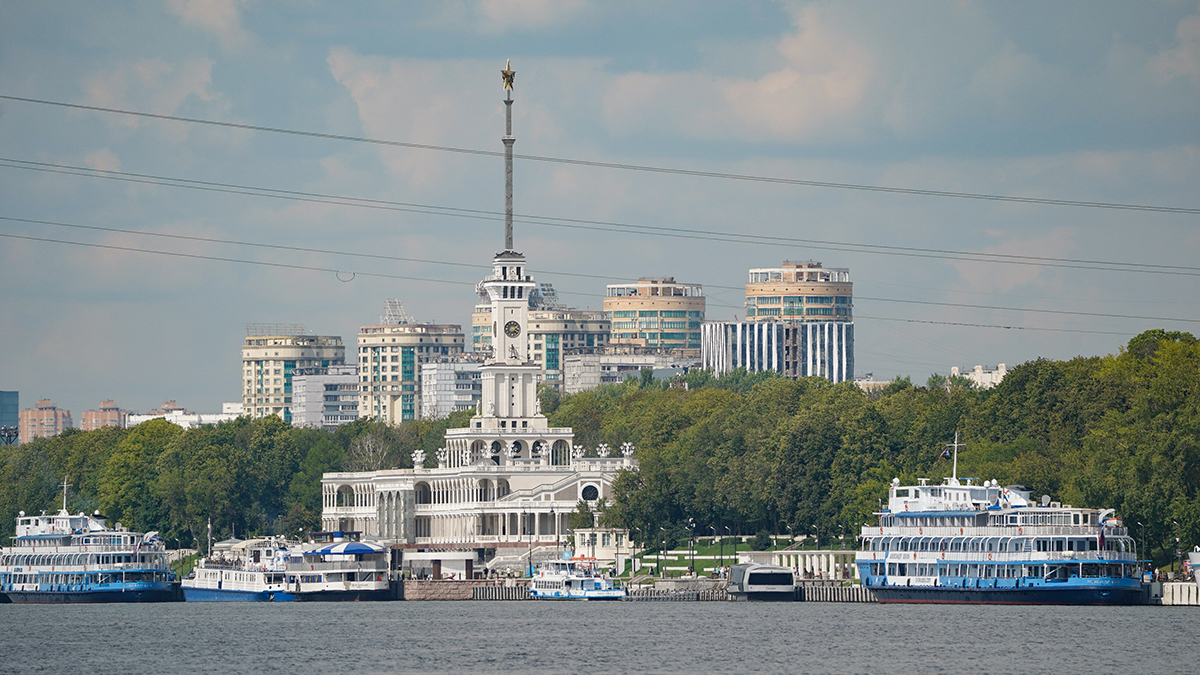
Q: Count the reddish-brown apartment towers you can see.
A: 3